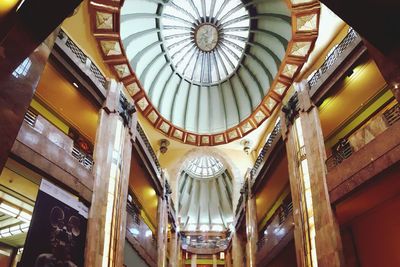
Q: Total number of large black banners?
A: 1